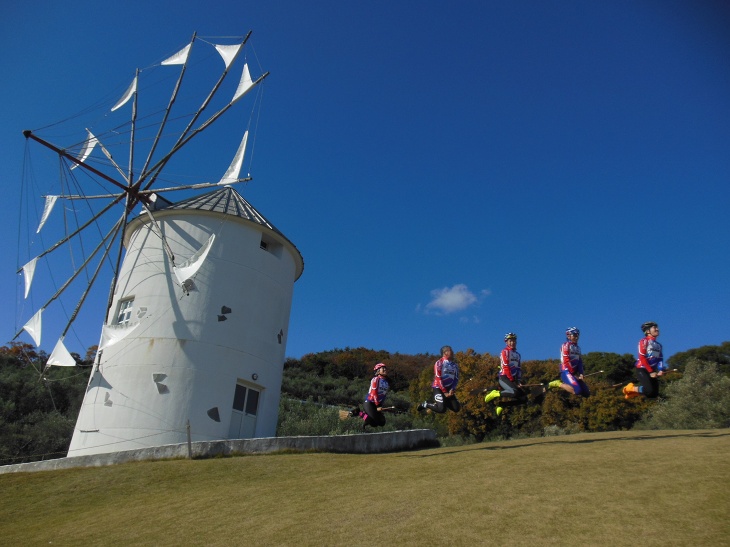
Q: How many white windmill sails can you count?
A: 12